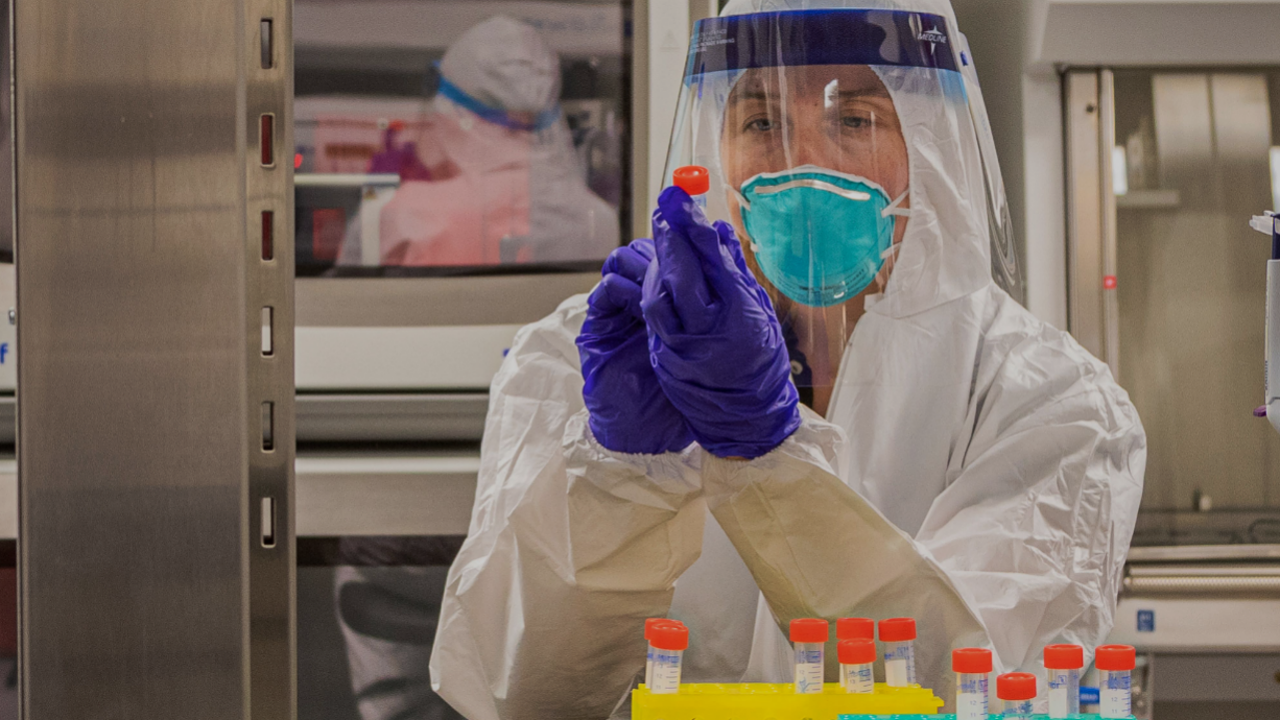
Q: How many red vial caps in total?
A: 11